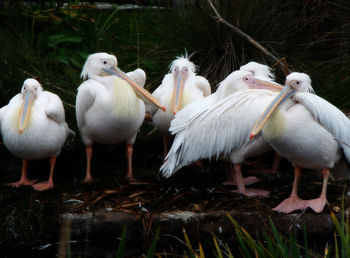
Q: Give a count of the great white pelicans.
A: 6